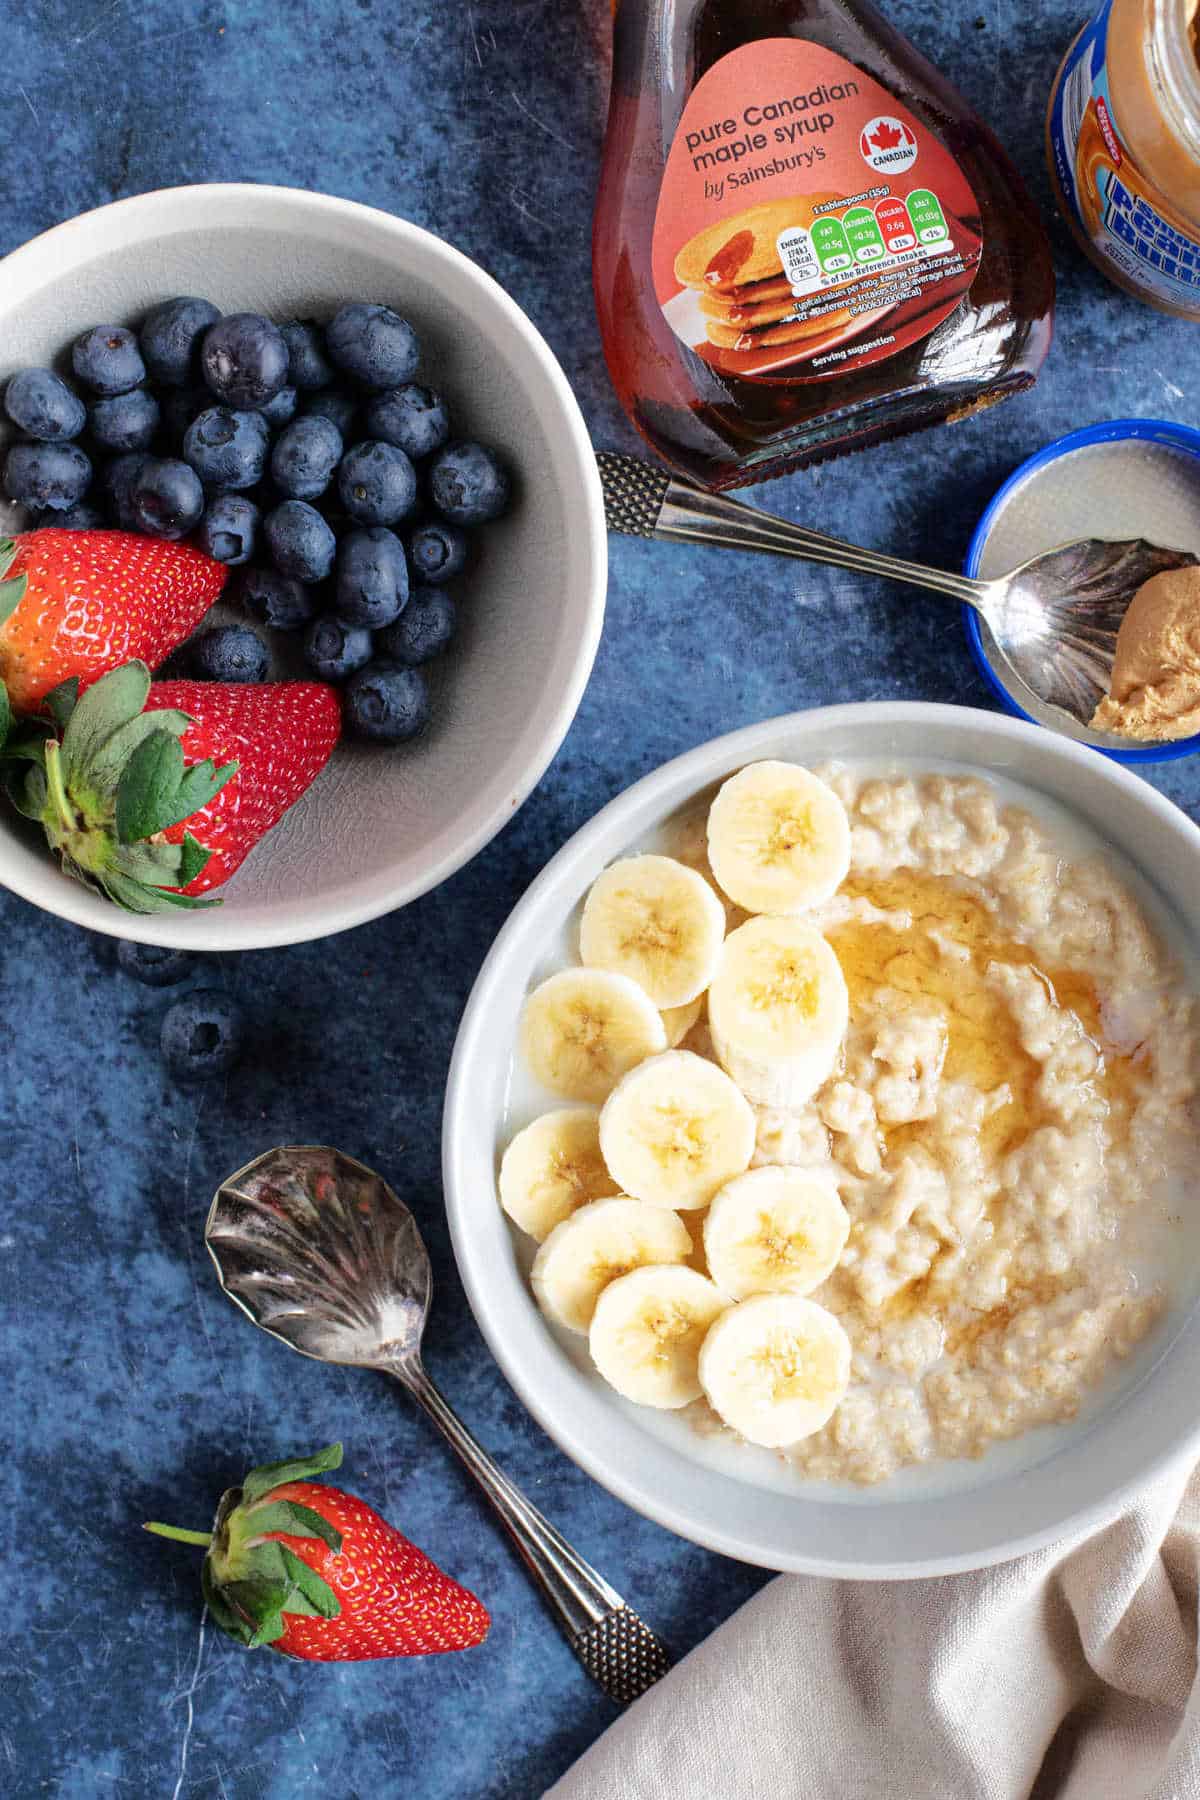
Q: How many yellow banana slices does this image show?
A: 11